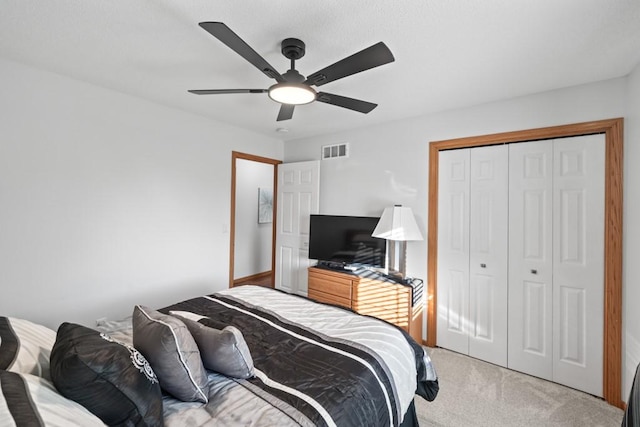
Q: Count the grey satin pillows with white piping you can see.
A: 2